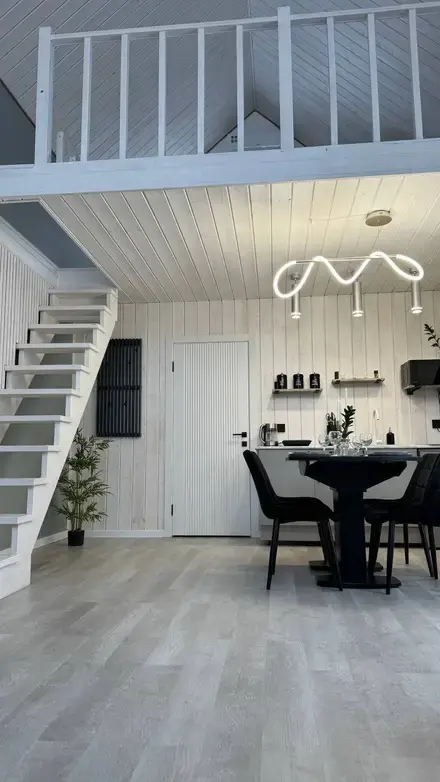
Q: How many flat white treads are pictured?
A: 11